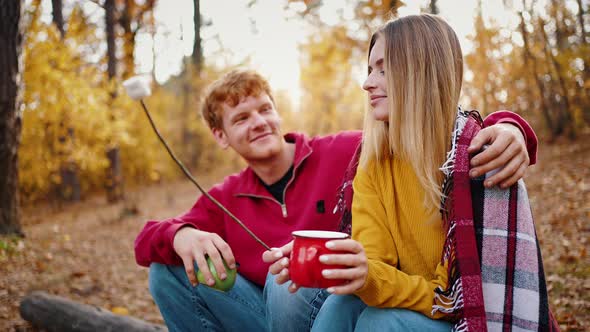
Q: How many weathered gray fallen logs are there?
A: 1